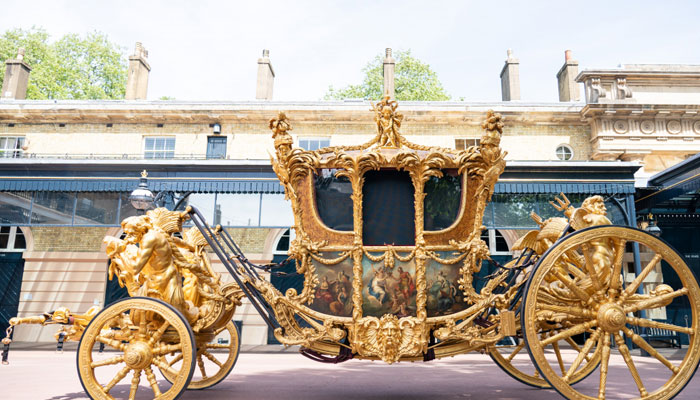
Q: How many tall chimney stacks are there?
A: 6